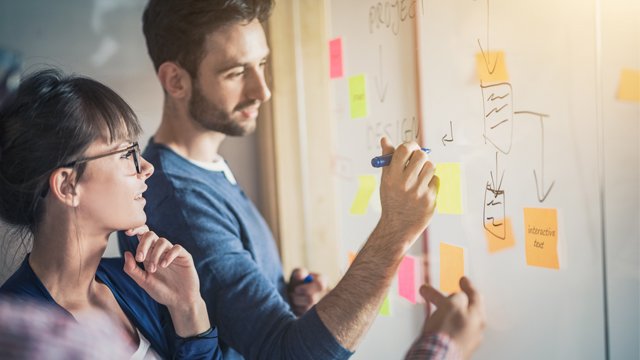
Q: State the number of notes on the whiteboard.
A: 12